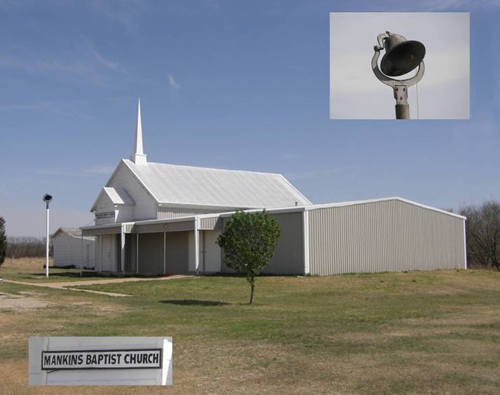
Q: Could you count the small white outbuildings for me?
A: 1